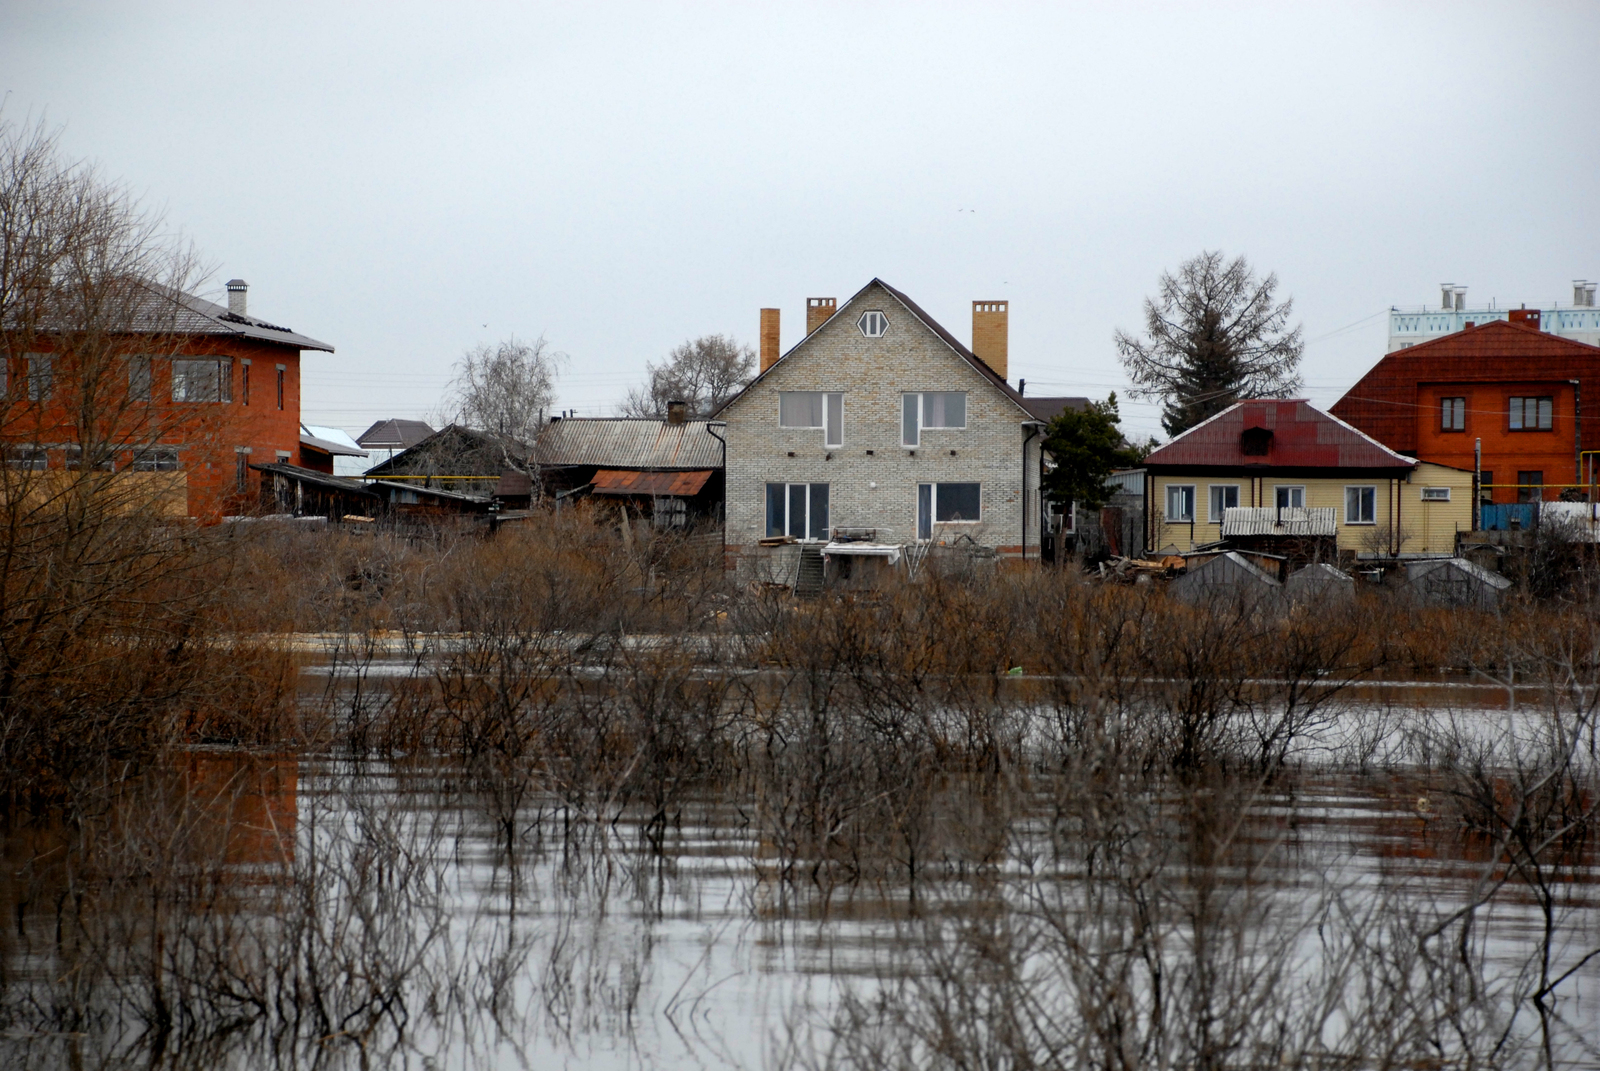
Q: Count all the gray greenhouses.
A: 3